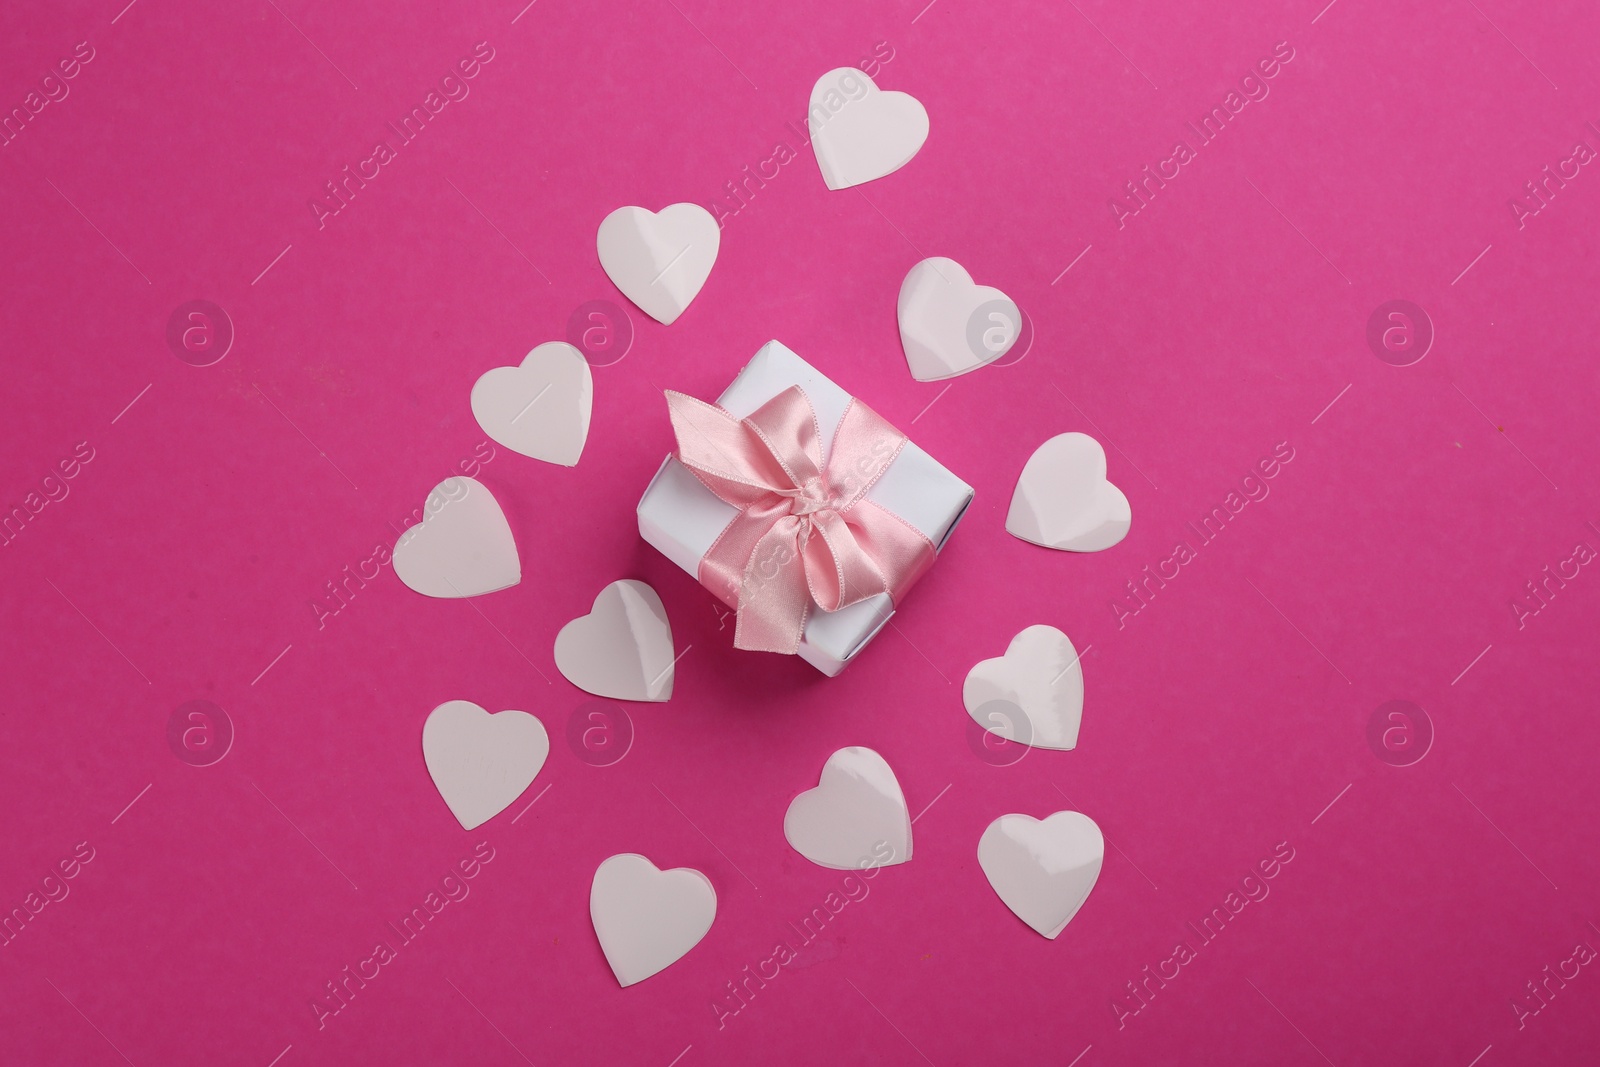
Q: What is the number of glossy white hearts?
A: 12